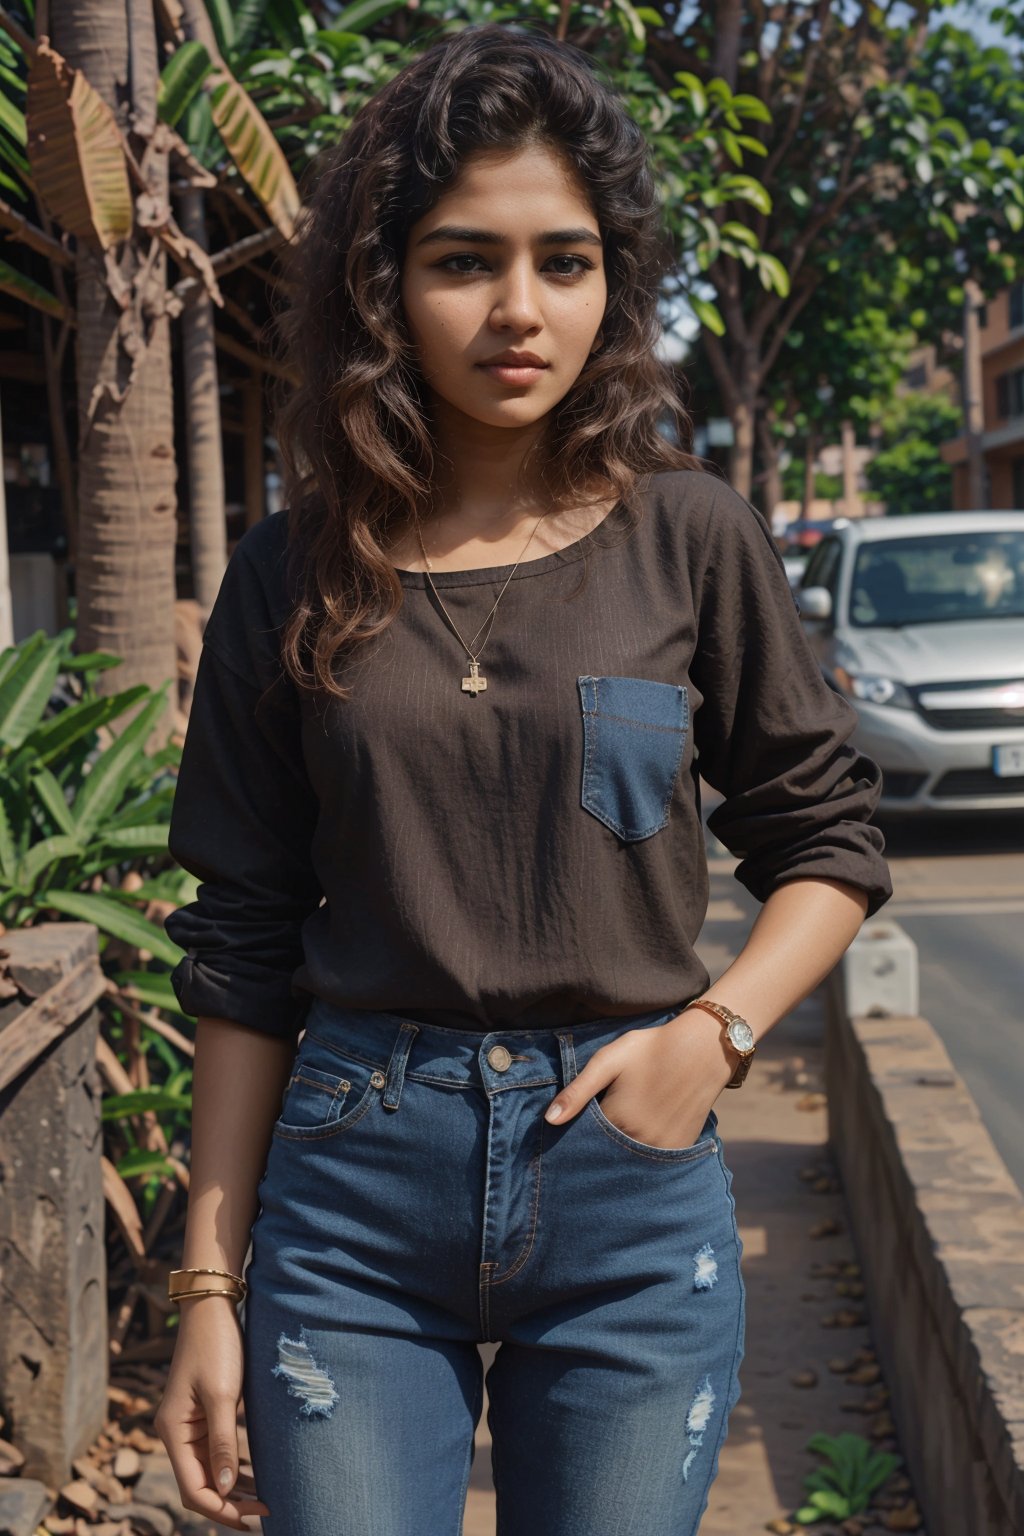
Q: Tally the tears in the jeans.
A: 3